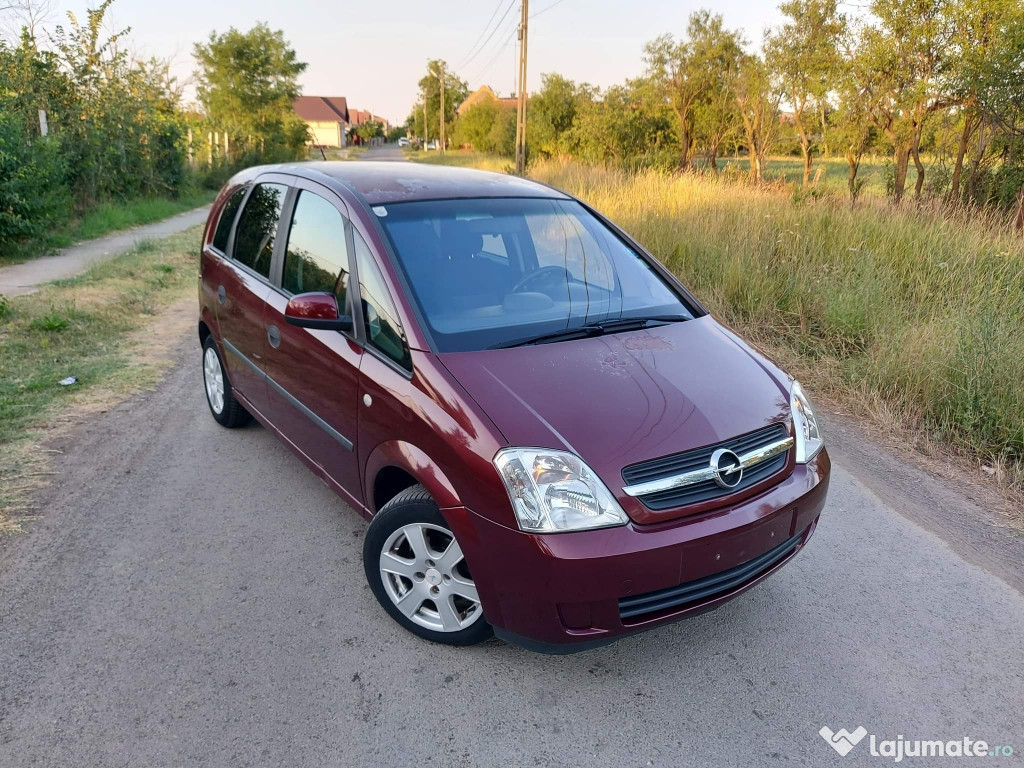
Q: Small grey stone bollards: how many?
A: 0